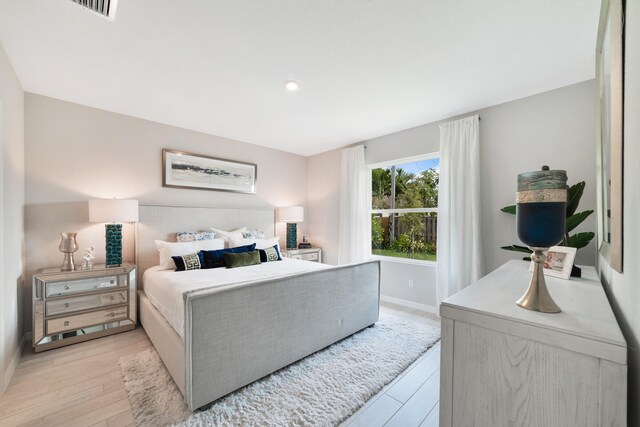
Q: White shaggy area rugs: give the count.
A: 1